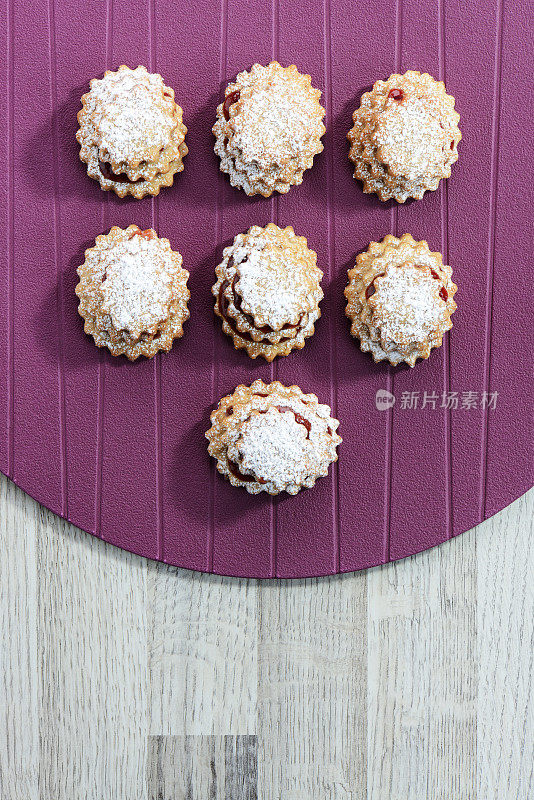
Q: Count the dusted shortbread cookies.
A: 7